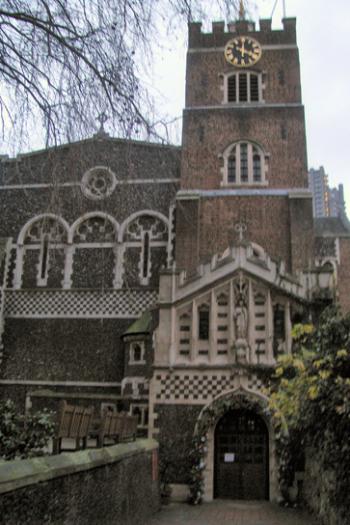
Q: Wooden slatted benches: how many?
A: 2